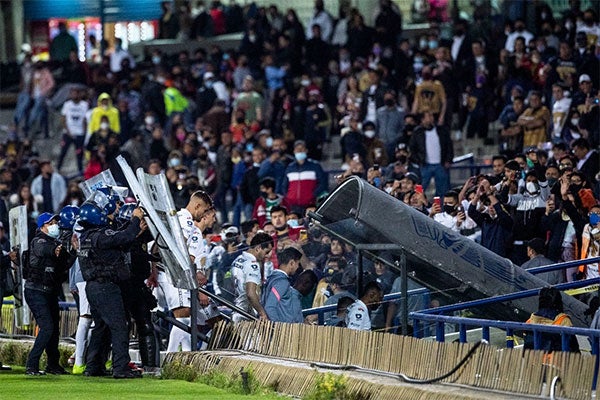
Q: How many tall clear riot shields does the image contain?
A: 4